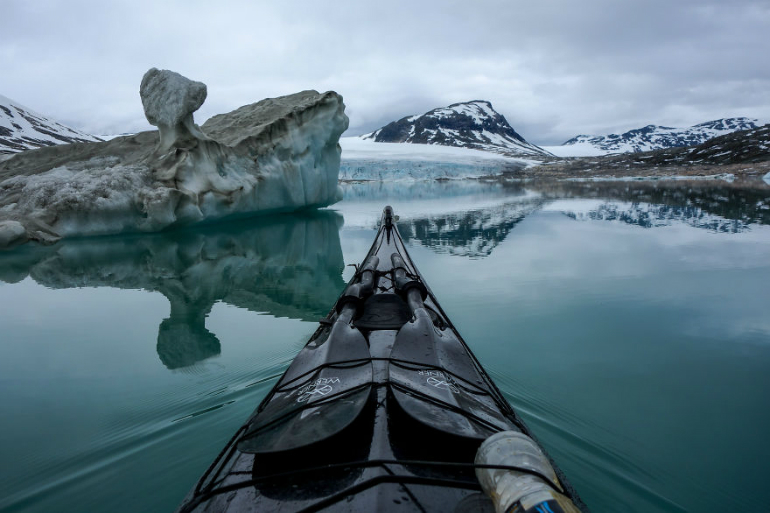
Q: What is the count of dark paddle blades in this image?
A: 2